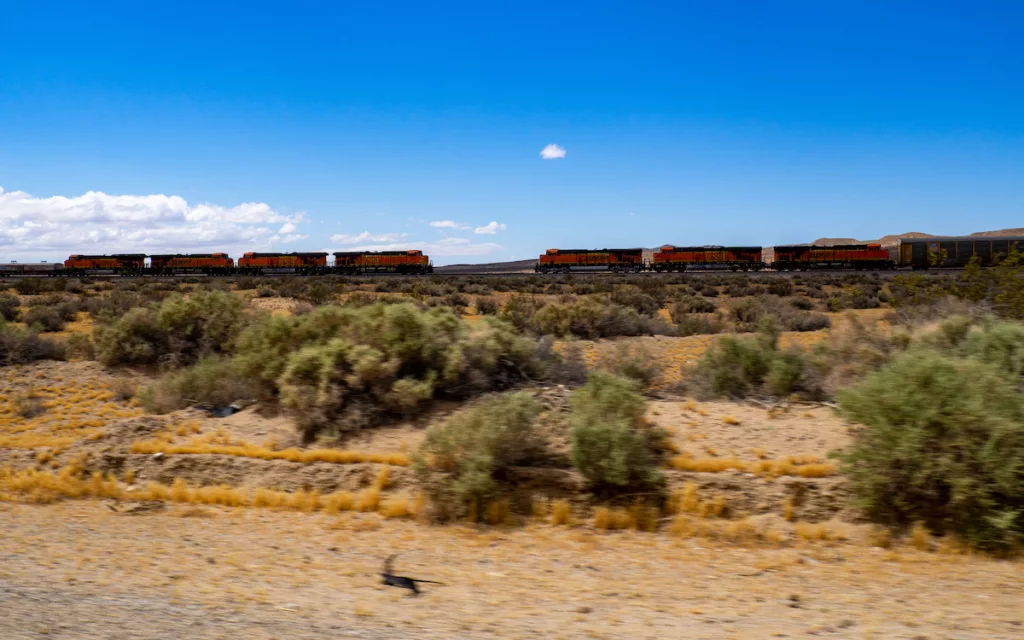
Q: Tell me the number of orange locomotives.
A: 7